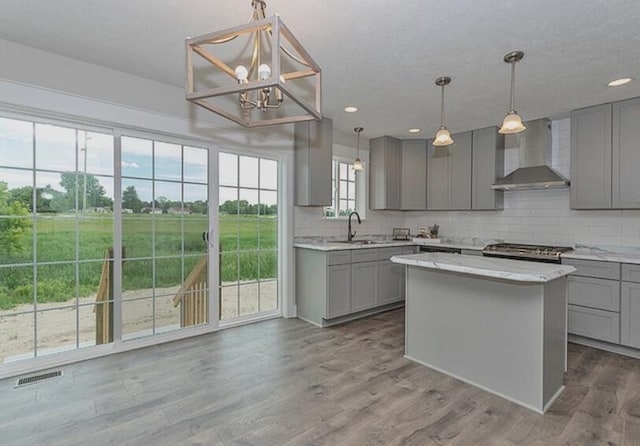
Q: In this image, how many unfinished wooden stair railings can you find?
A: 2